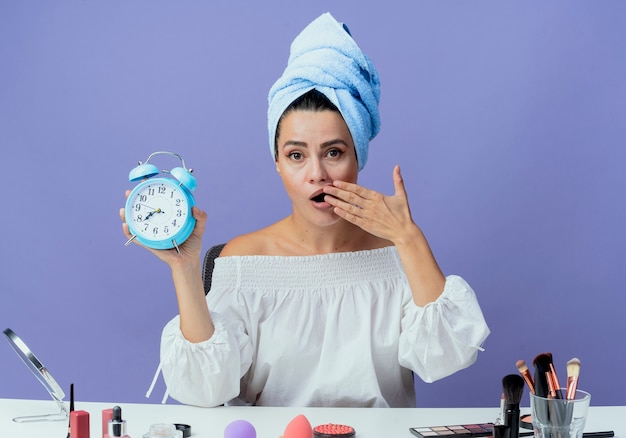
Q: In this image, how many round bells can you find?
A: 2